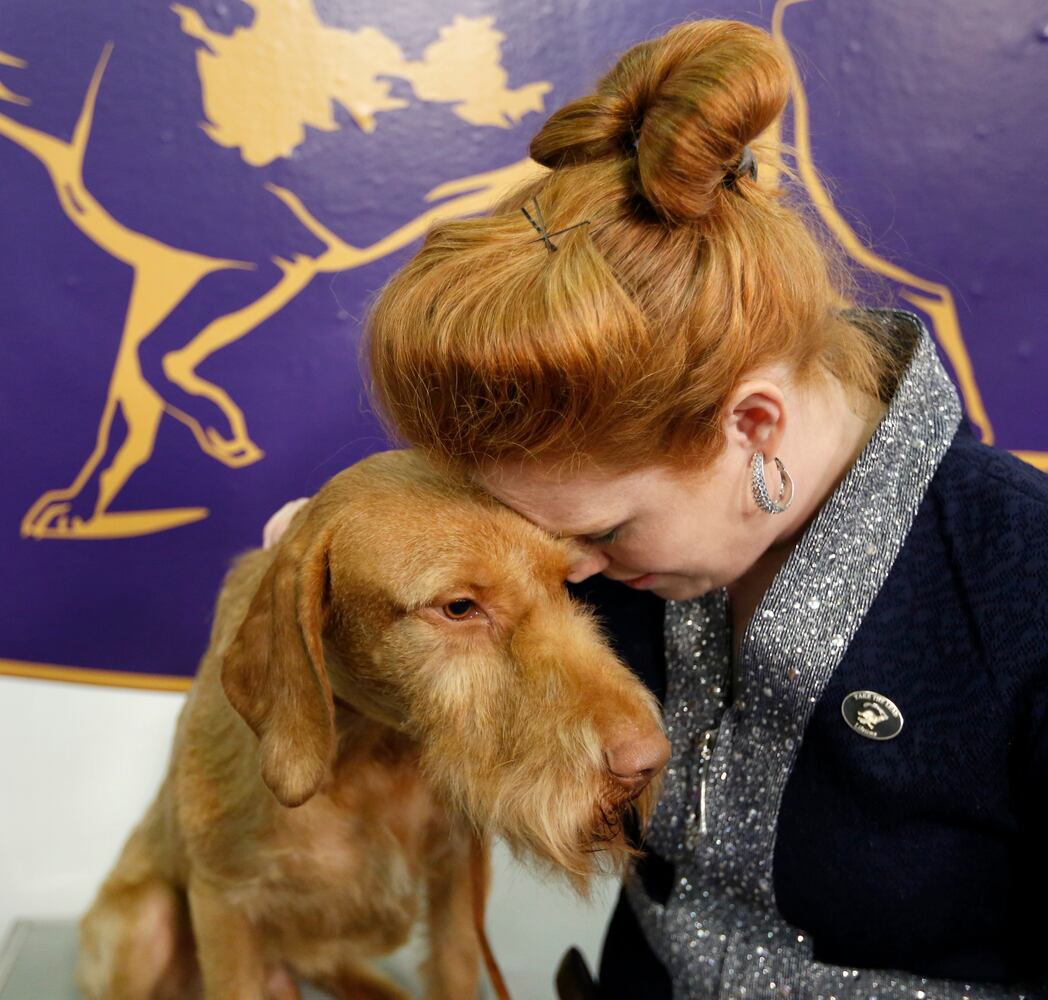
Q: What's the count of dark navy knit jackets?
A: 1